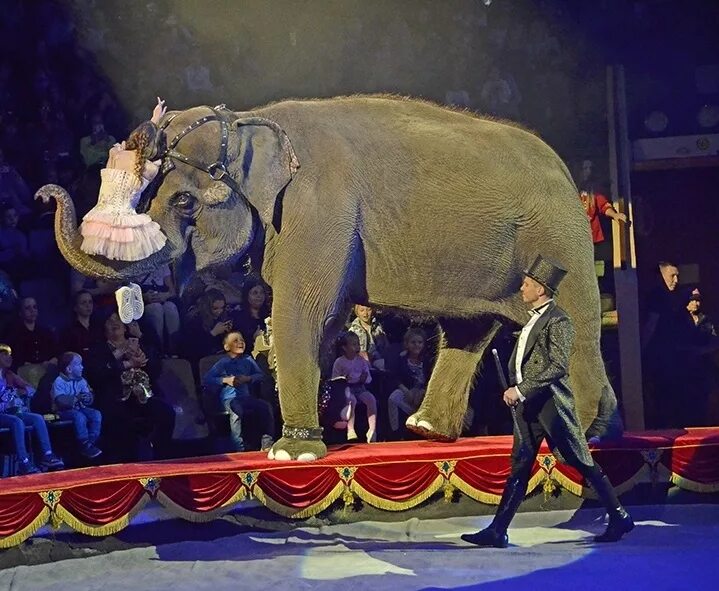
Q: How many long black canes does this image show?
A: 1